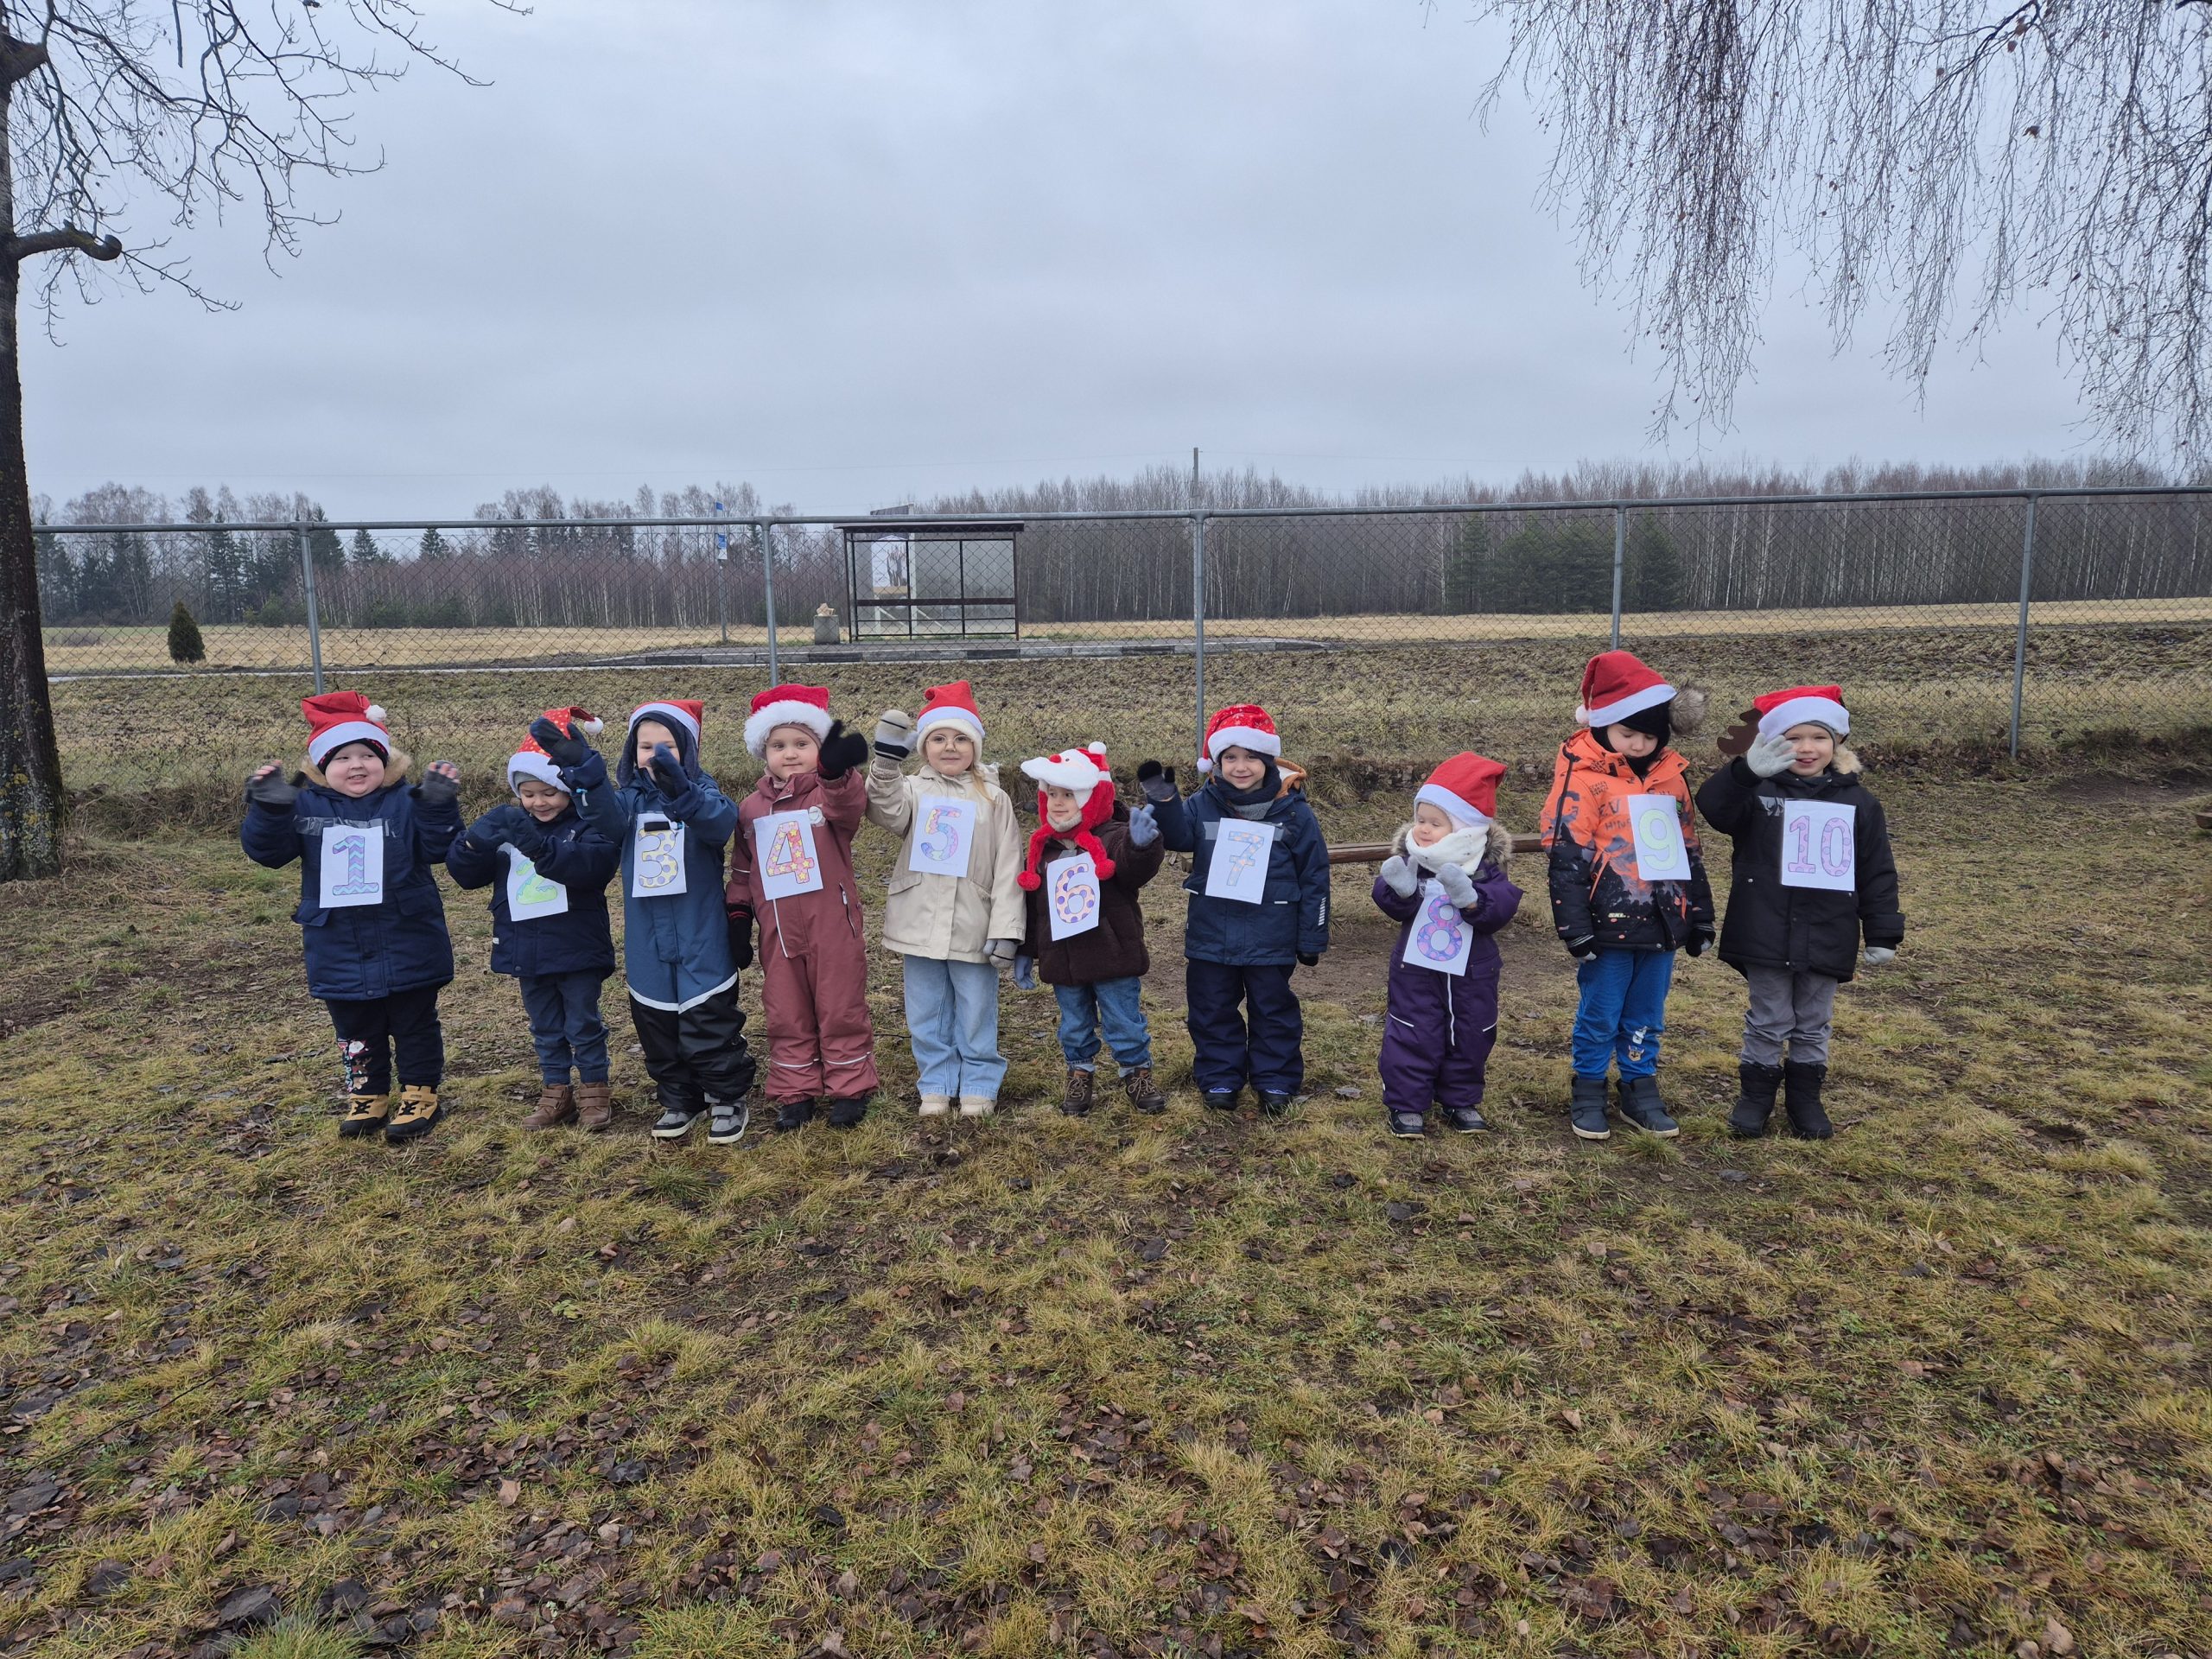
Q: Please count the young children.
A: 10